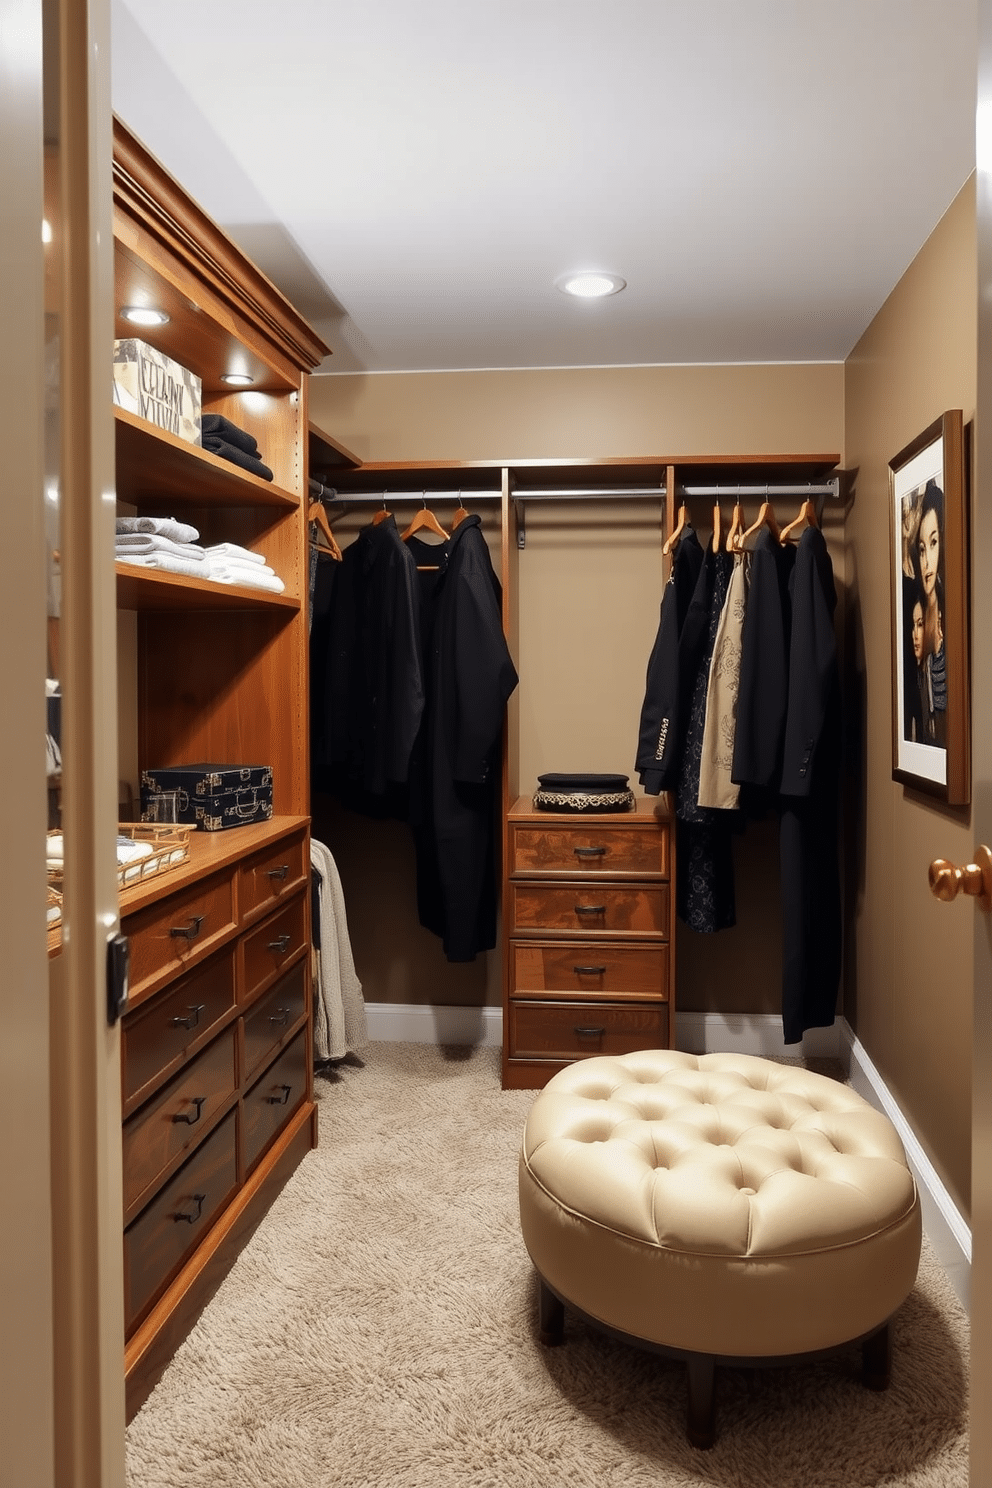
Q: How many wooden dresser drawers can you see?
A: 12